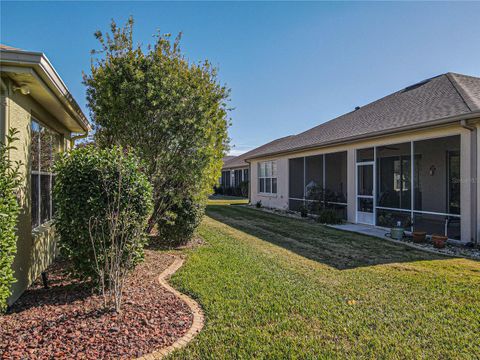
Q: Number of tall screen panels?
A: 5